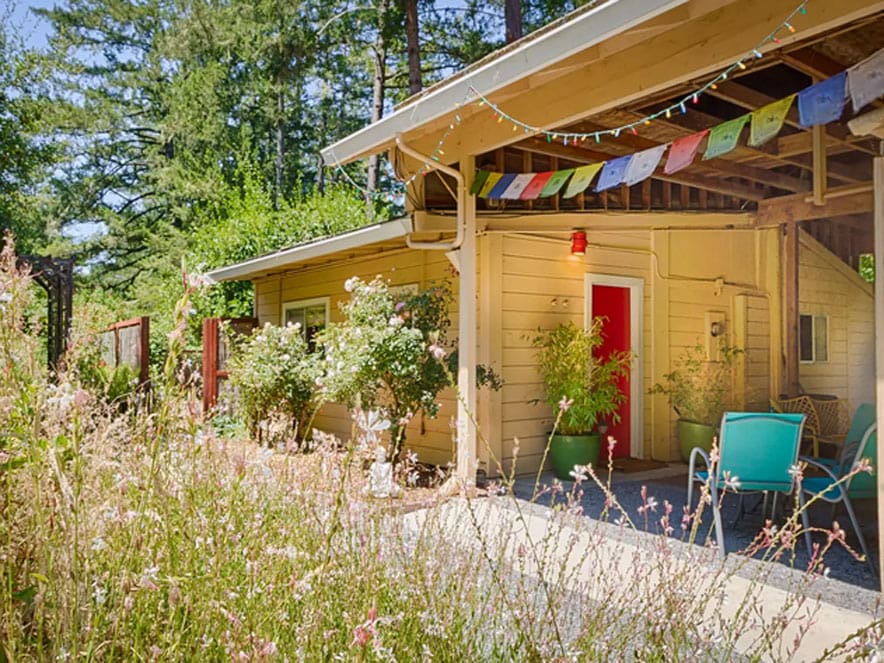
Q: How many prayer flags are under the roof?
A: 14